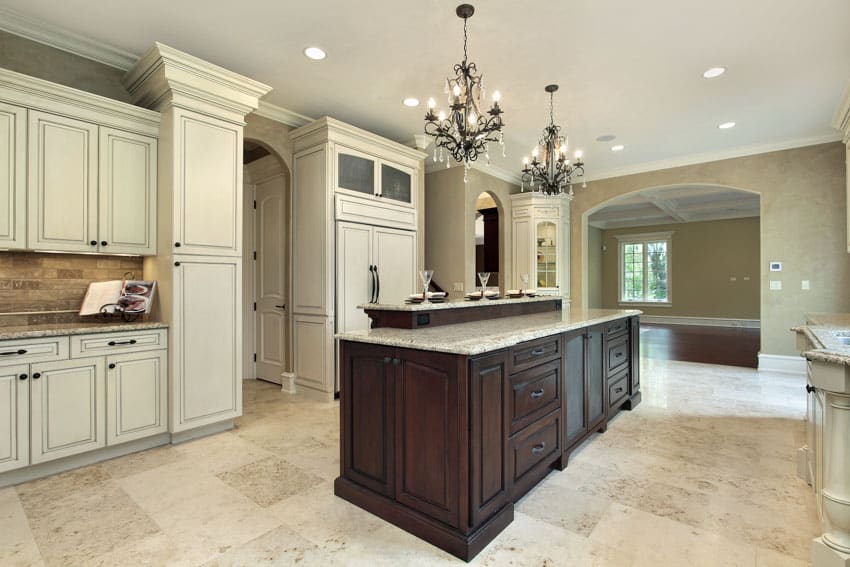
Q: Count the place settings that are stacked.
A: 3